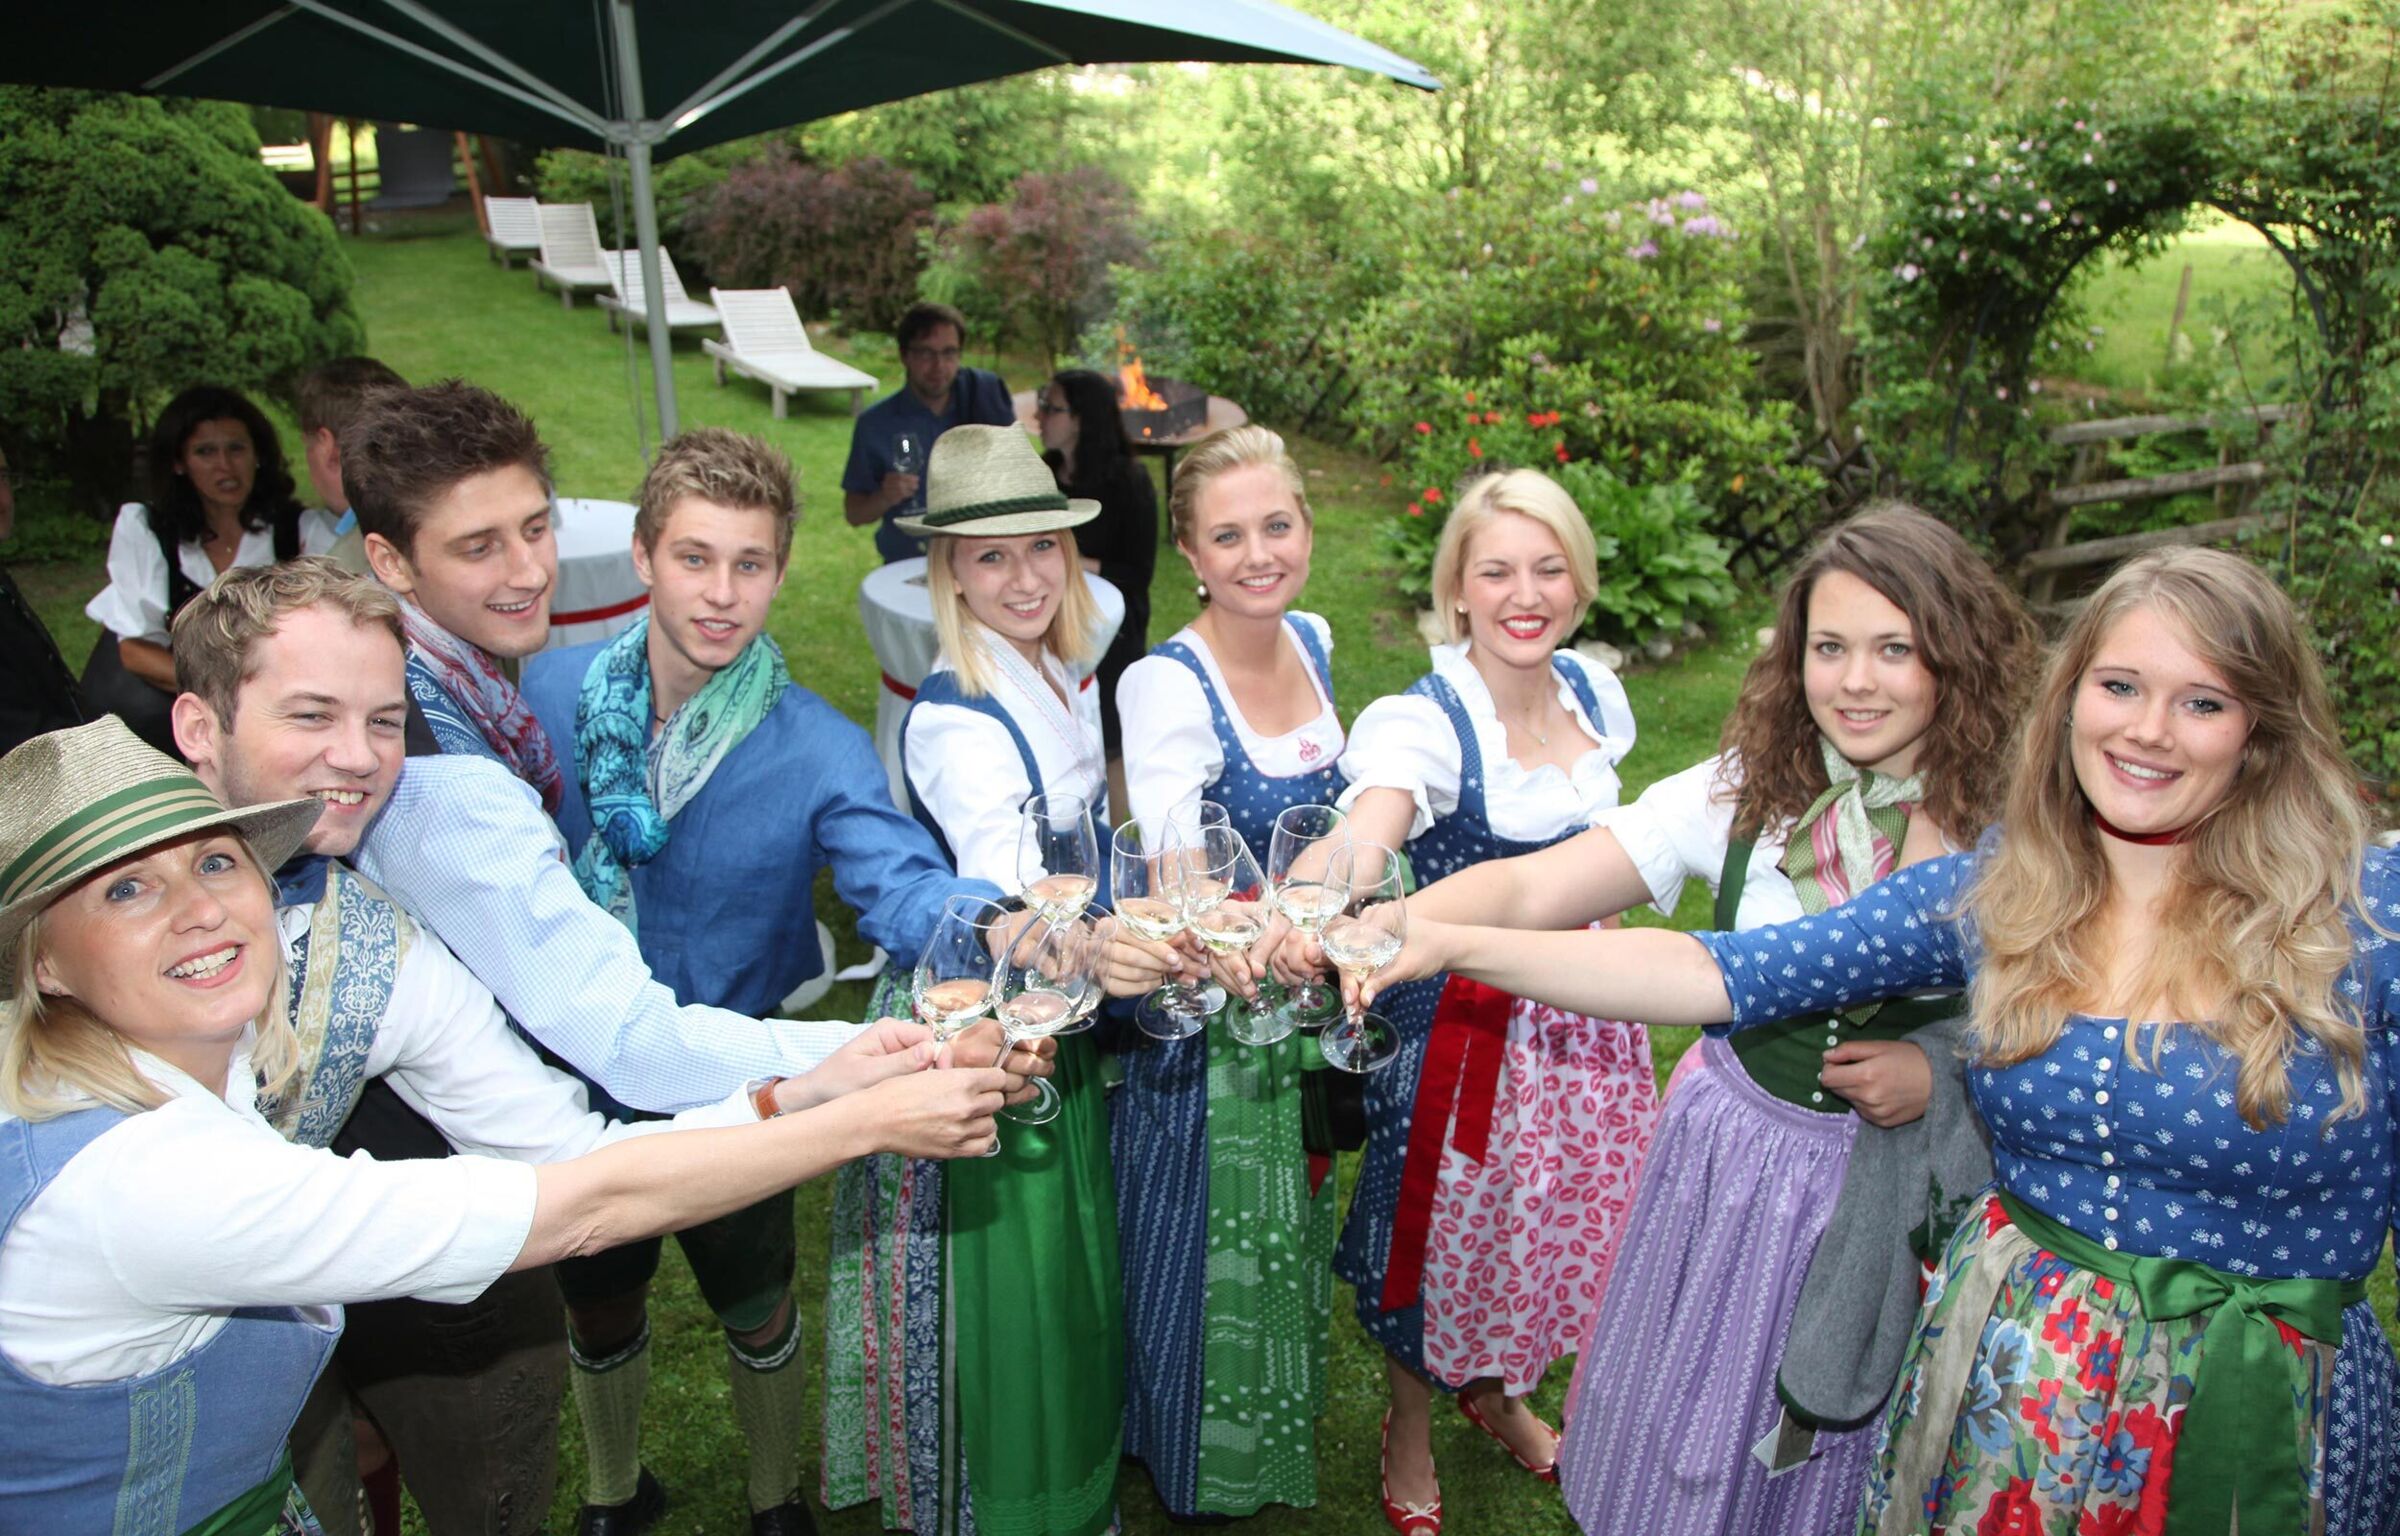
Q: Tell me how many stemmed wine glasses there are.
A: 10